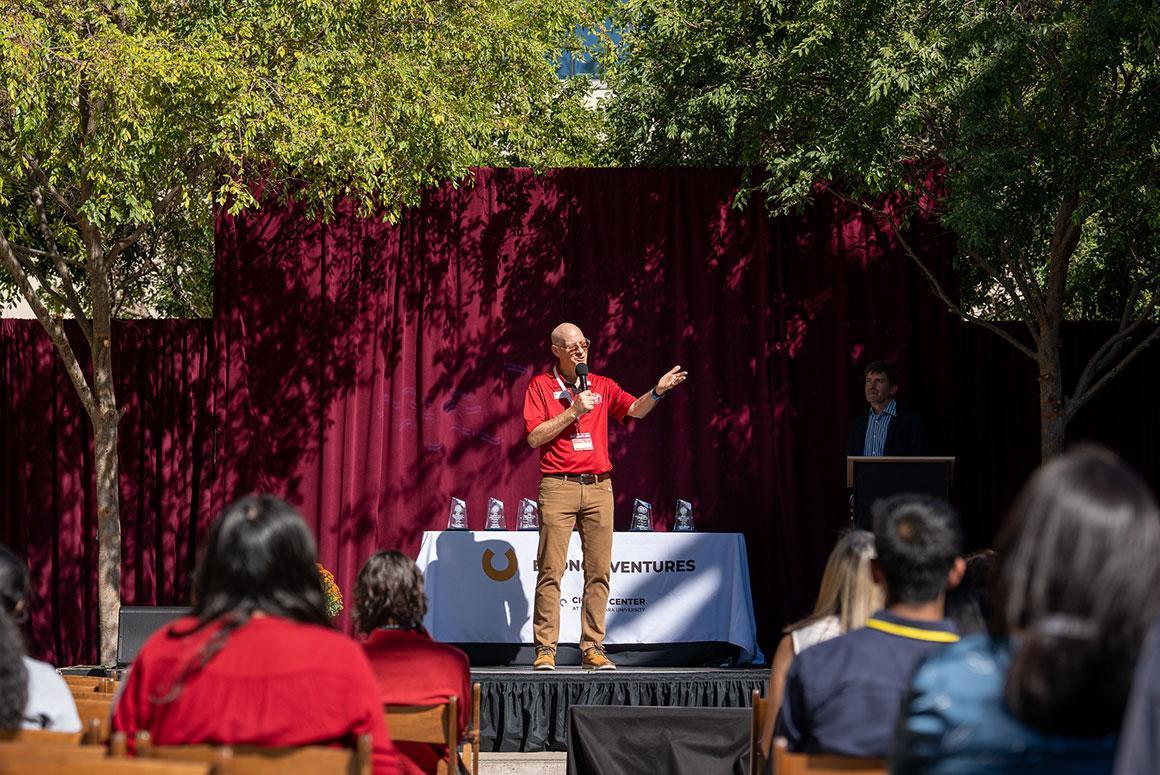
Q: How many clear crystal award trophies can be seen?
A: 5